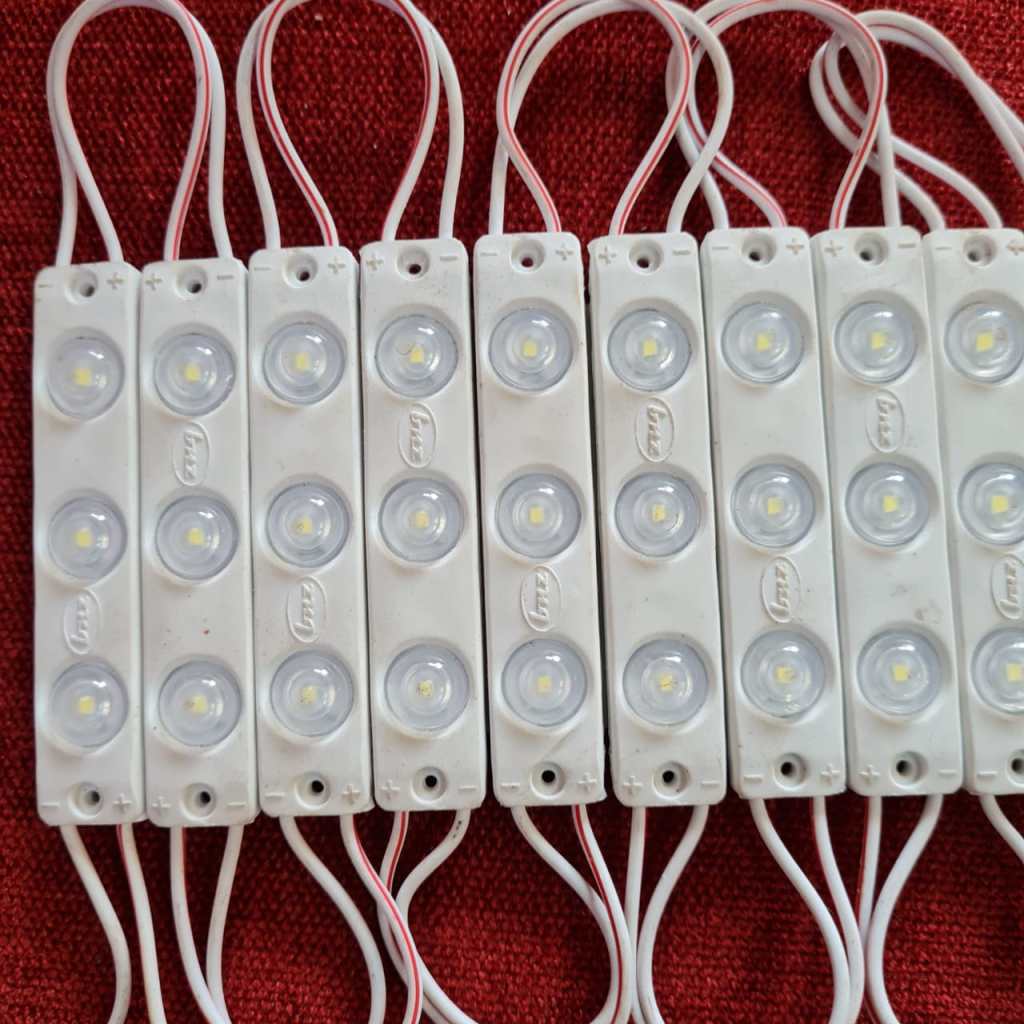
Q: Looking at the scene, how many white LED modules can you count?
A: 9